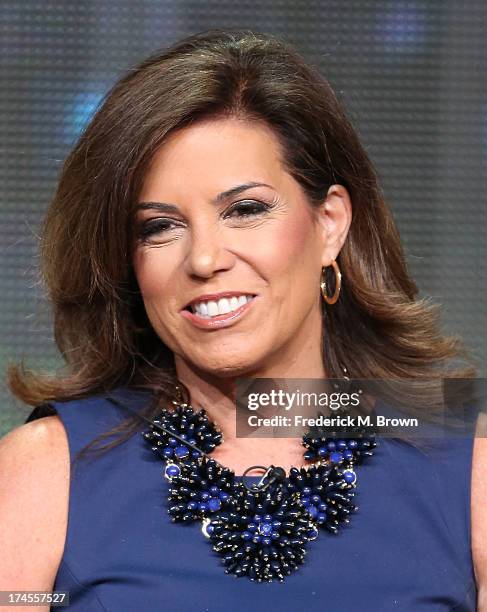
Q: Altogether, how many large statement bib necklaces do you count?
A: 1